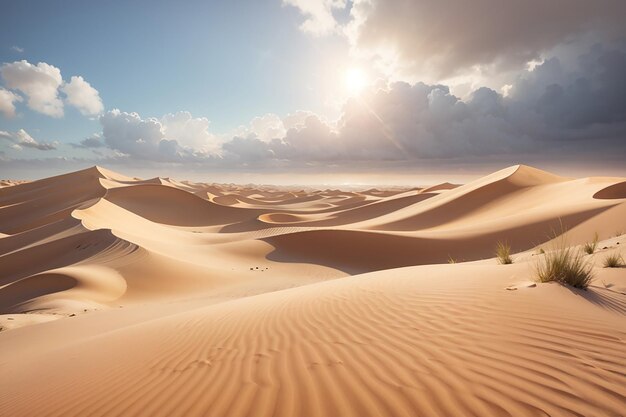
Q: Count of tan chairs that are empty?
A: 0